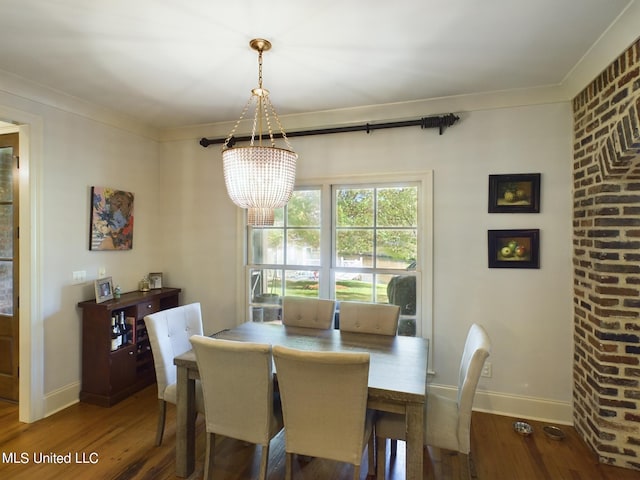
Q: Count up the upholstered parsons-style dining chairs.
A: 6